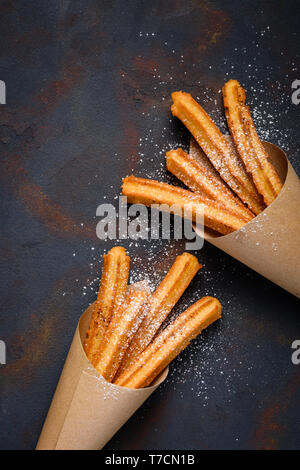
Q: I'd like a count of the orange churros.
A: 8